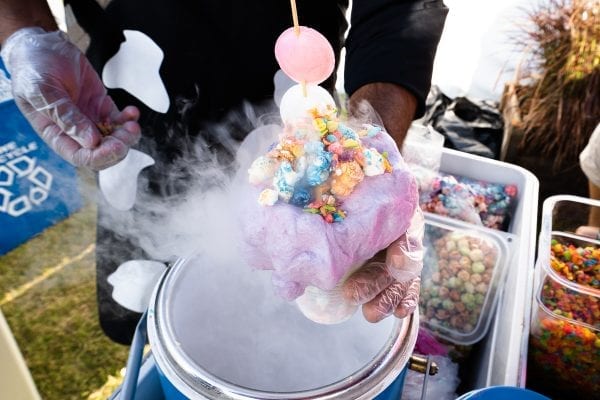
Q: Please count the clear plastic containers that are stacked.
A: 2